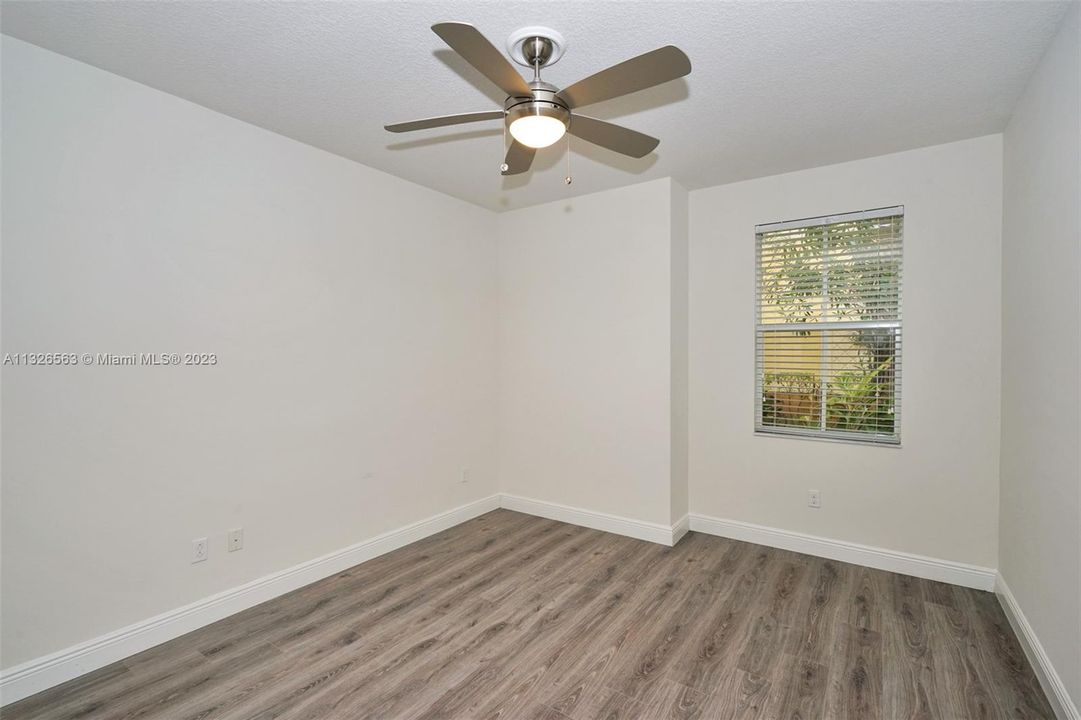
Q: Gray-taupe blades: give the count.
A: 5